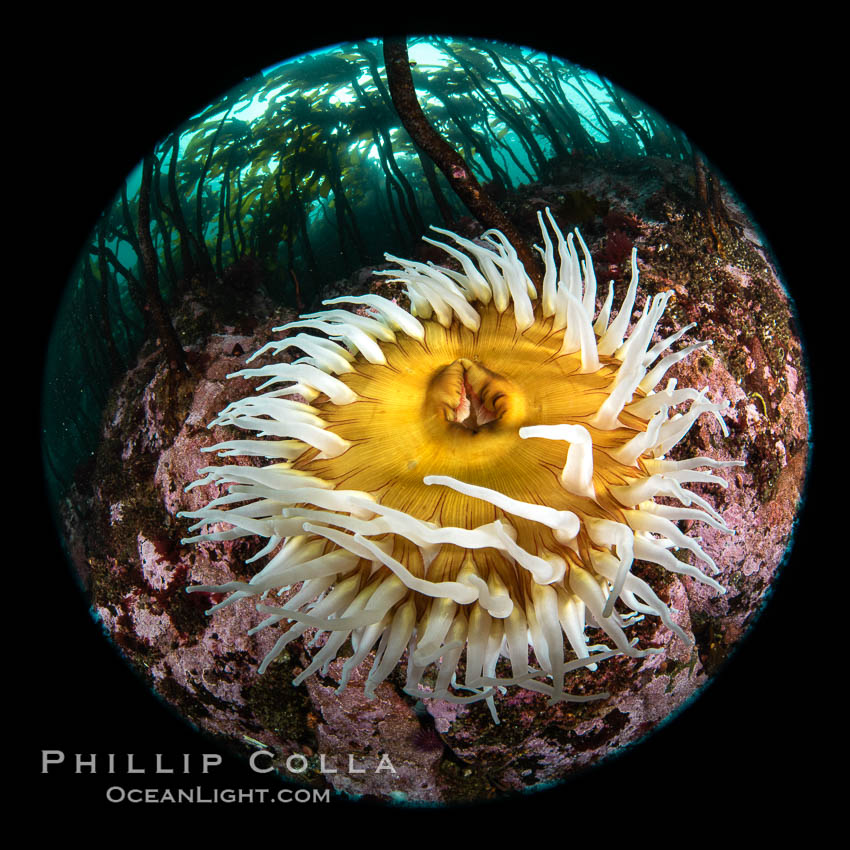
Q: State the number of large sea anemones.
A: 1